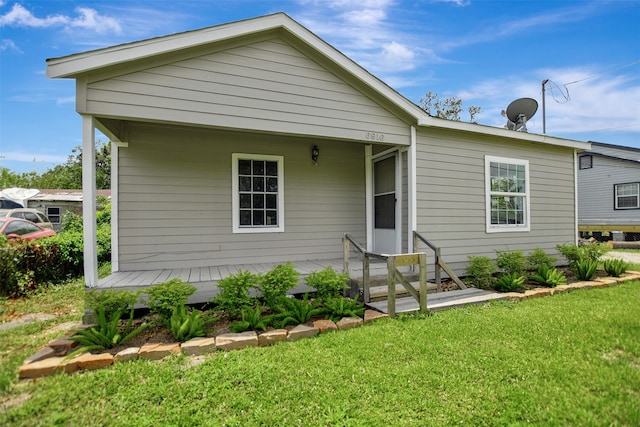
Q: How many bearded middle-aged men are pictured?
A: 0